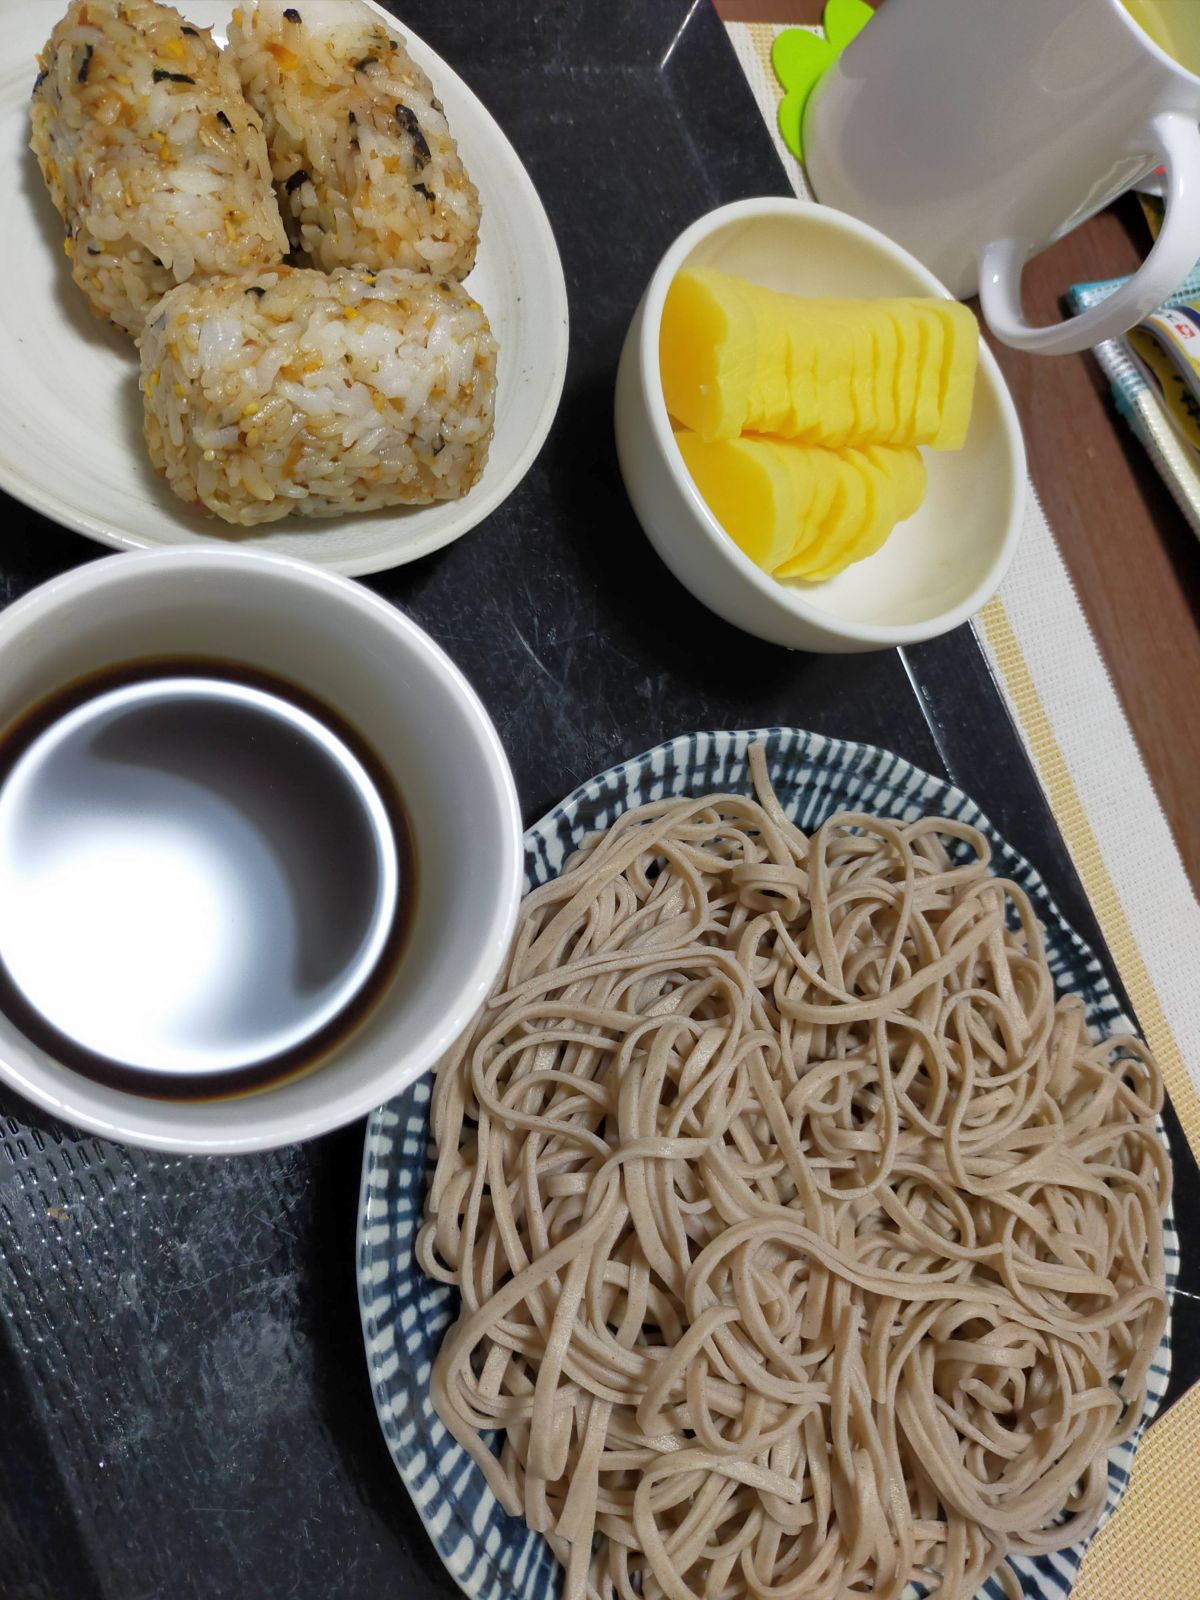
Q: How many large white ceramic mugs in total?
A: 1